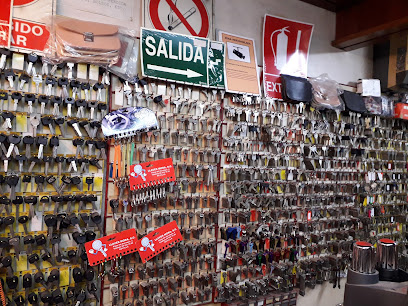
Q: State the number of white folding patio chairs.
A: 0